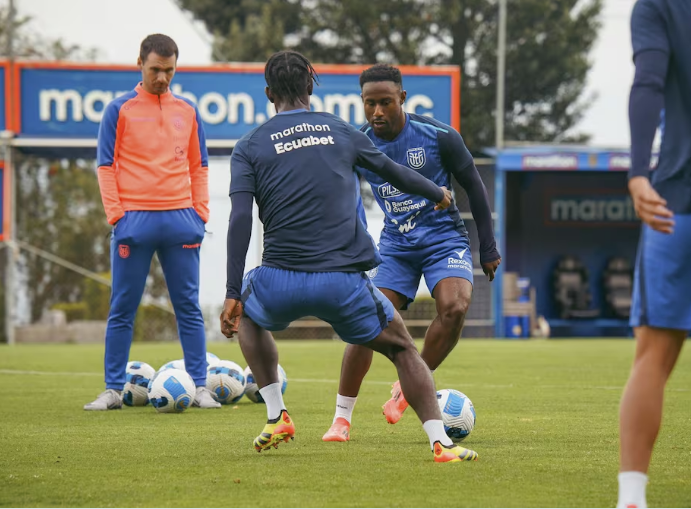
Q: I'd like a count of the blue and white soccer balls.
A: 7